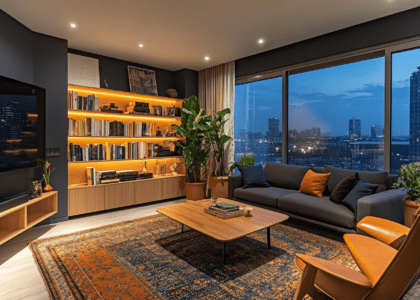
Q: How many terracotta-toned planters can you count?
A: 3